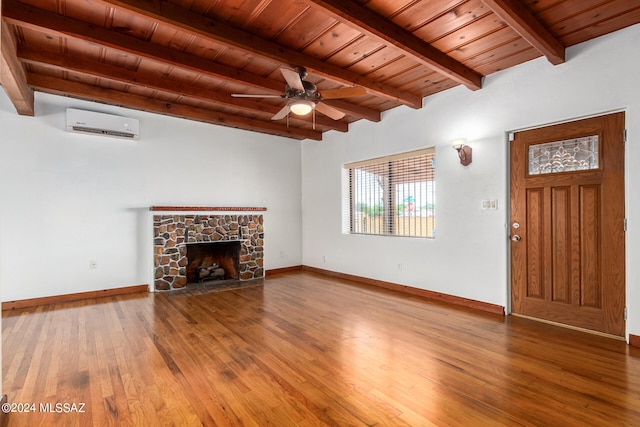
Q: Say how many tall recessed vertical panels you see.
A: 3